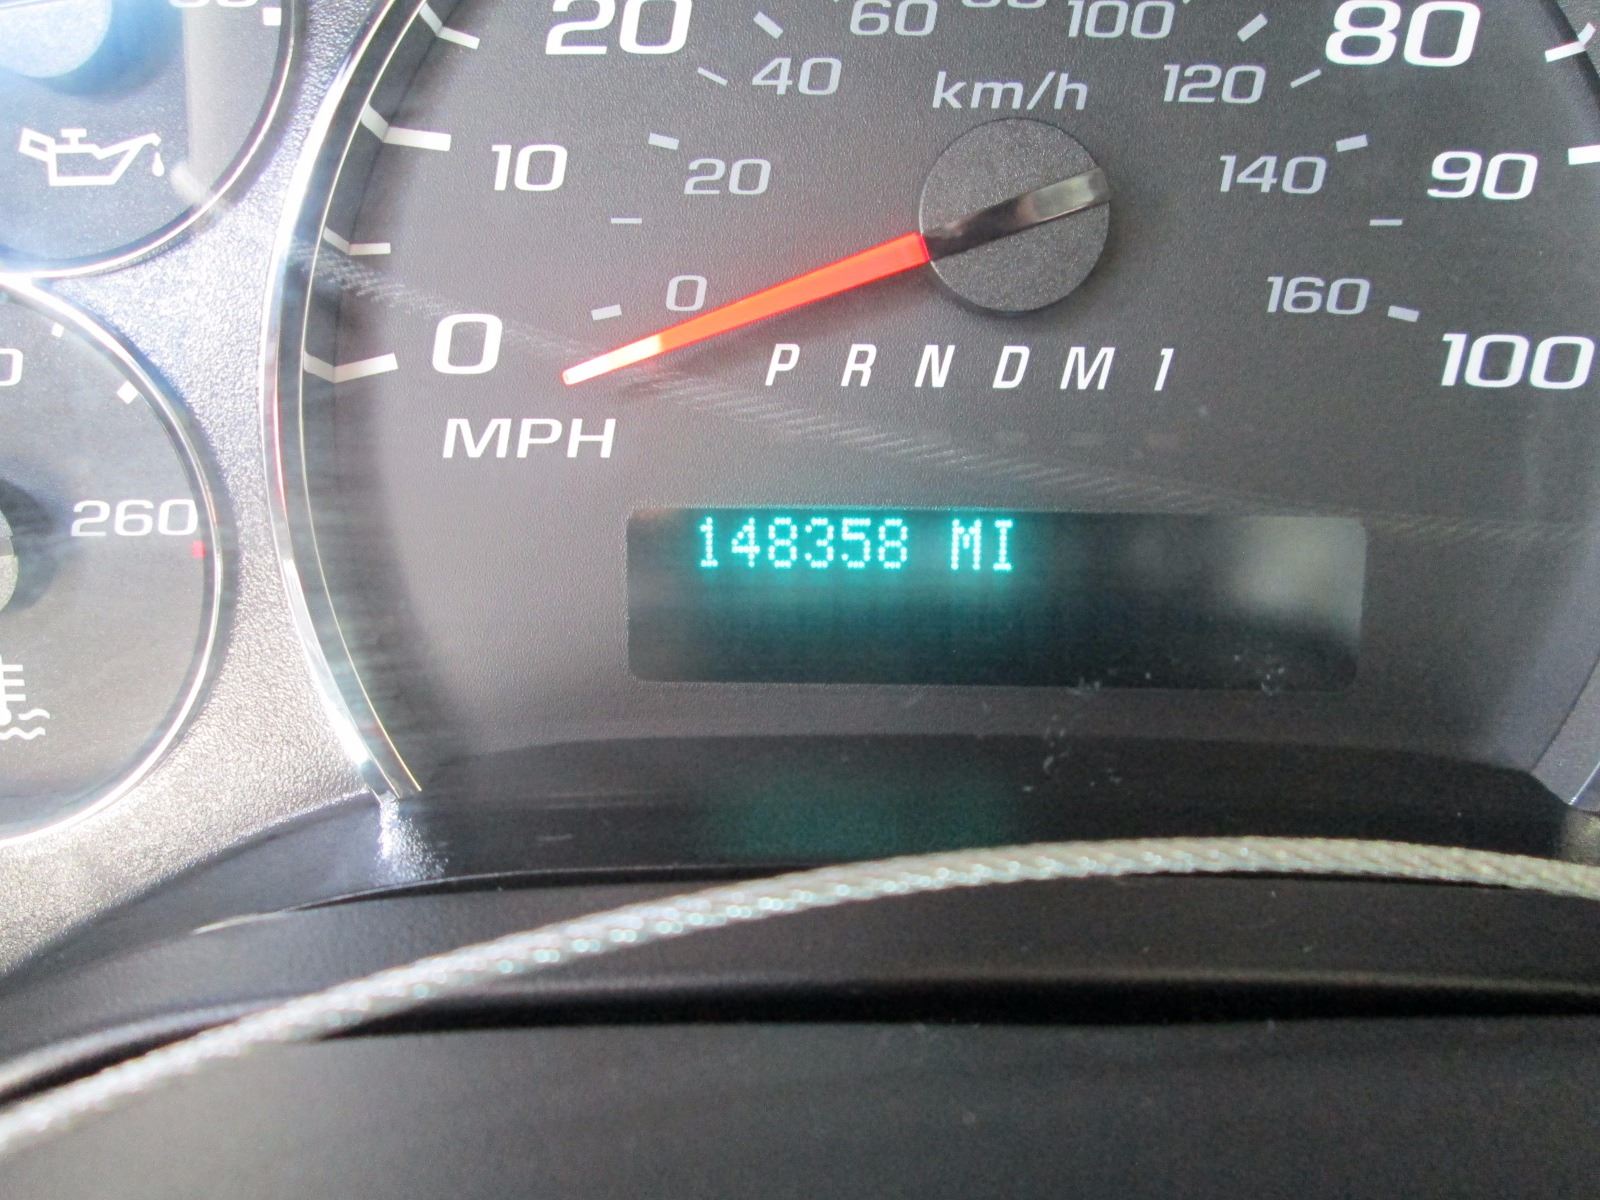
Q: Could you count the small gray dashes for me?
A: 10